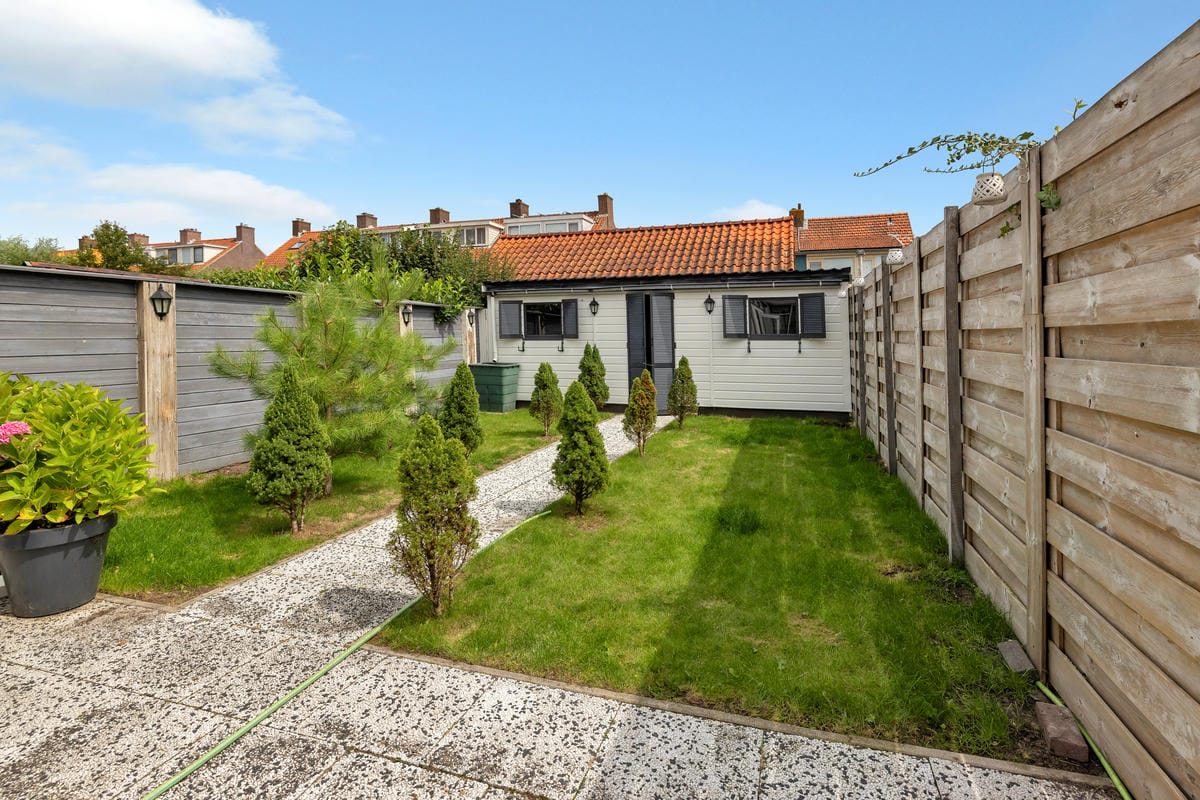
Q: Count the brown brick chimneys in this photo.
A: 10